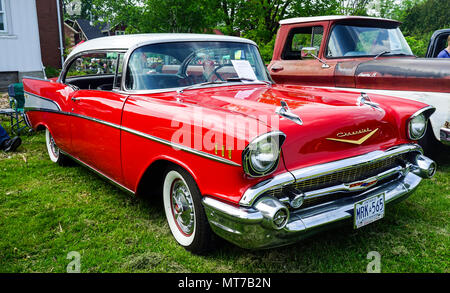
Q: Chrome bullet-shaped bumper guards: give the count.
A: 2